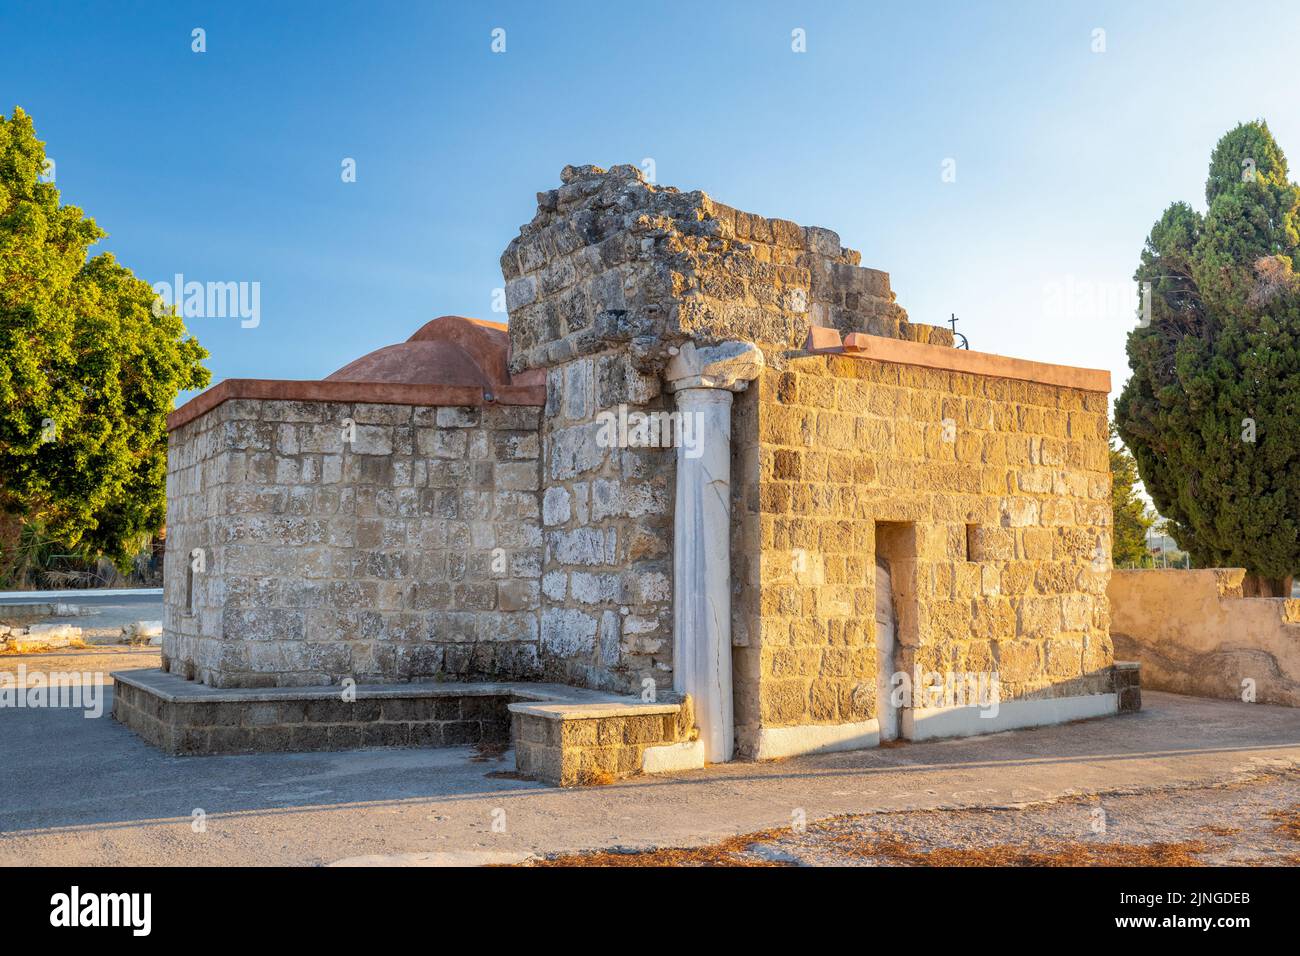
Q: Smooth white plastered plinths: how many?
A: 3